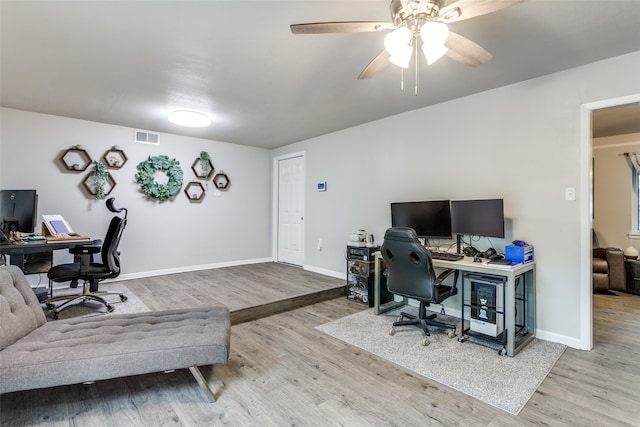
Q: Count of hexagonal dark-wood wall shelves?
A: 6